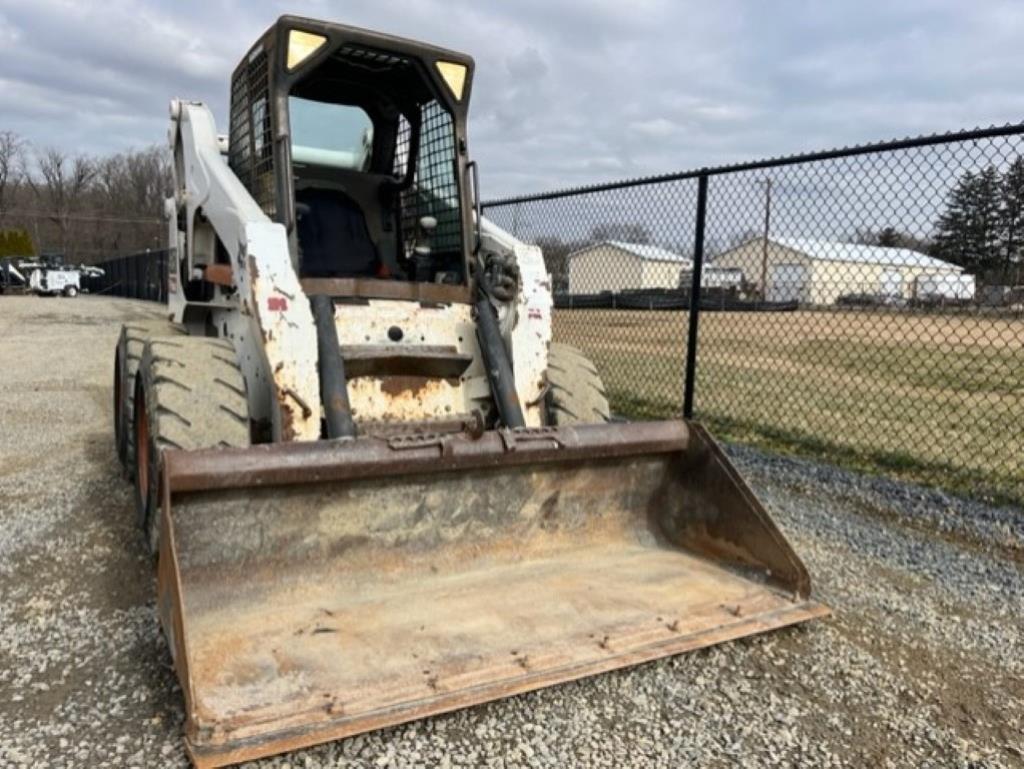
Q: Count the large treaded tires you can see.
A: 3